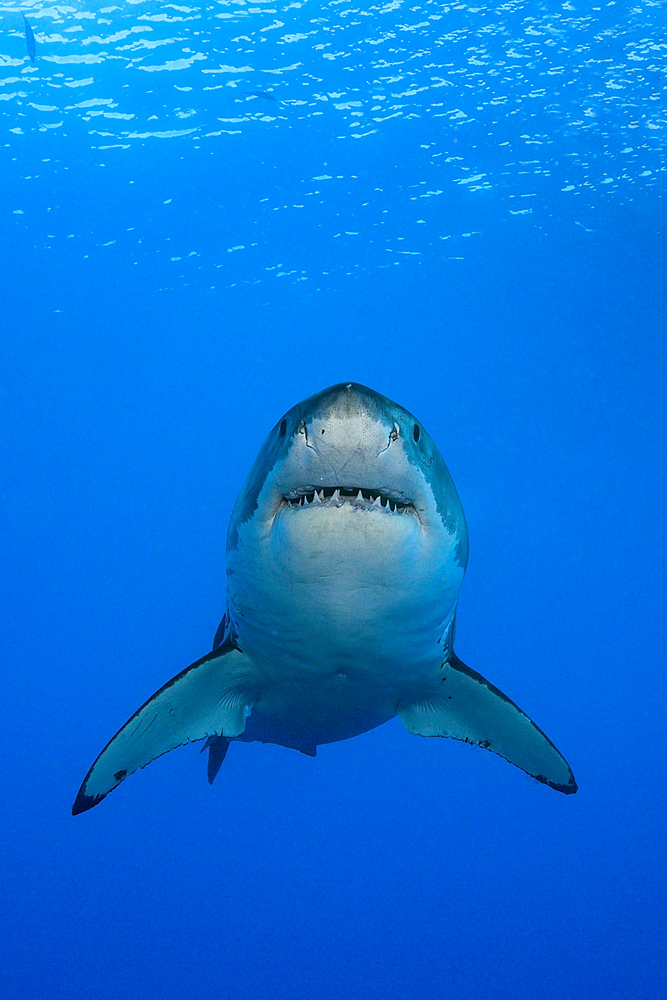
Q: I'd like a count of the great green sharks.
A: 0